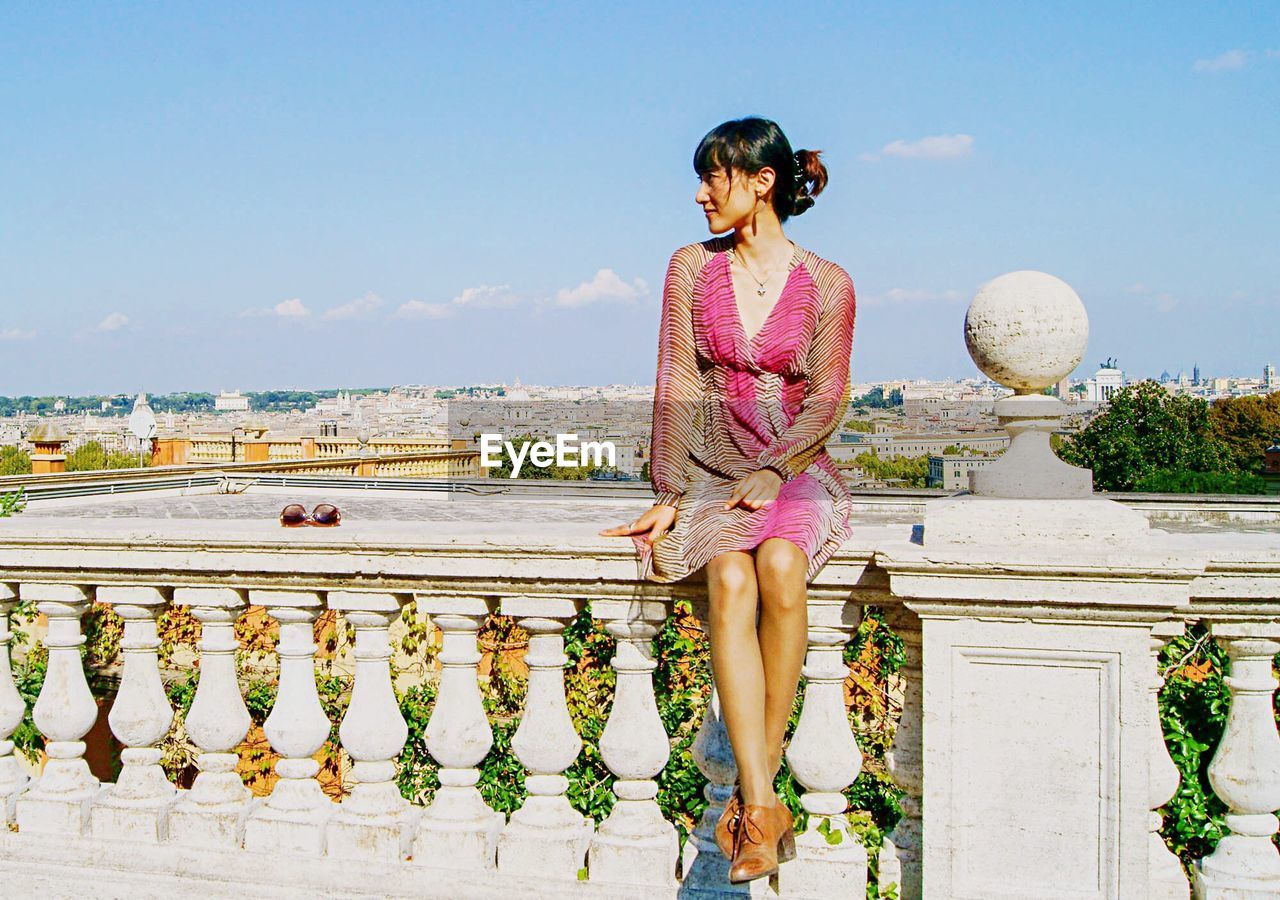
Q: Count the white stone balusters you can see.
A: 14